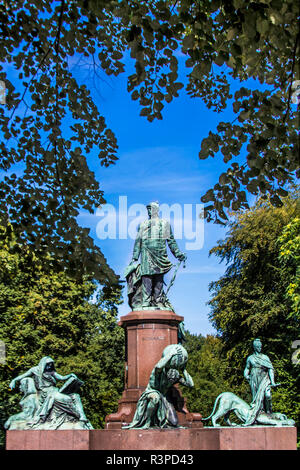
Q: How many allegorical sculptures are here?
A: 3